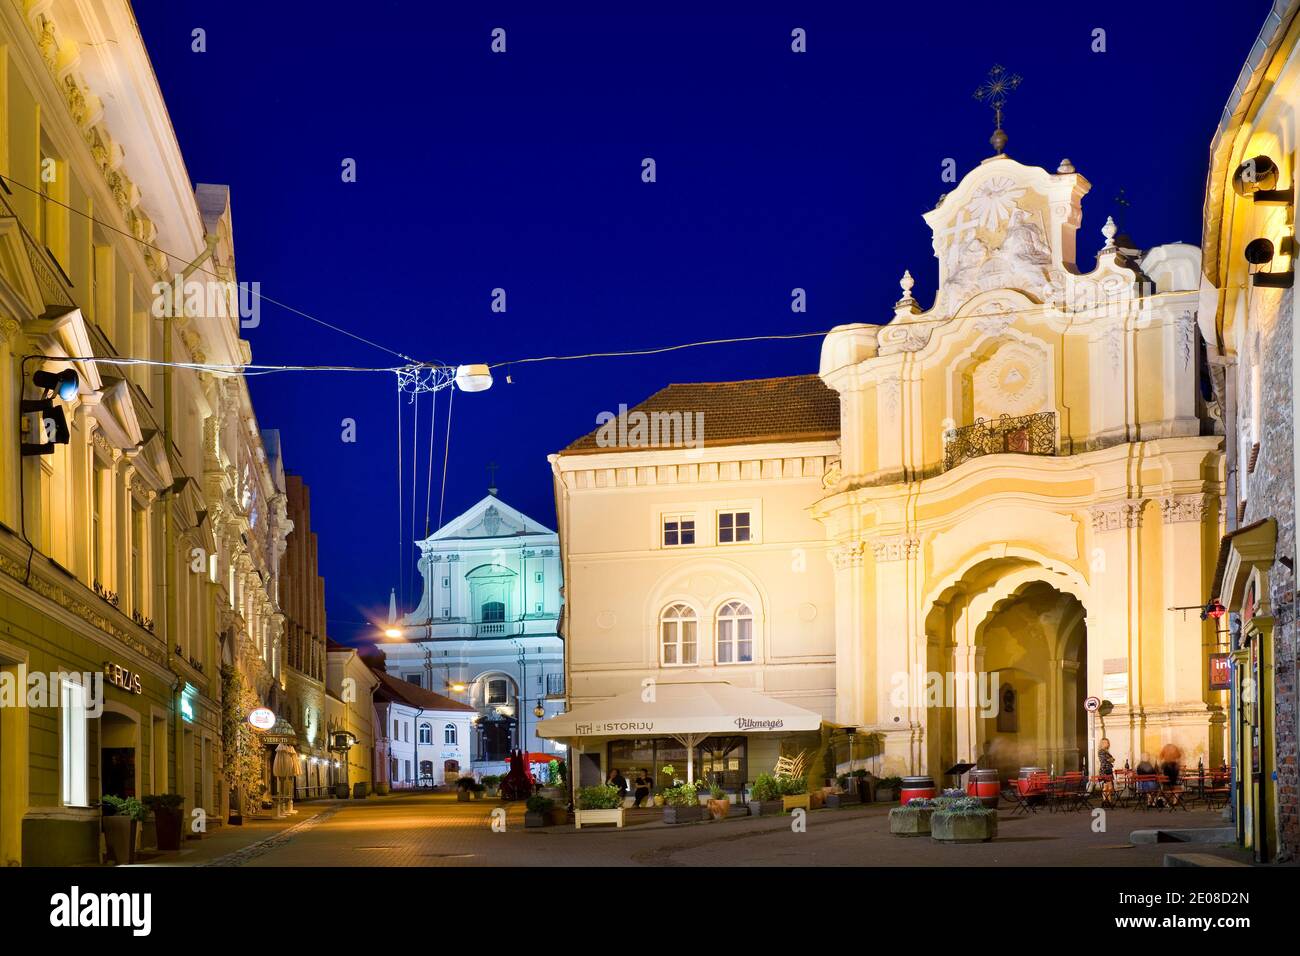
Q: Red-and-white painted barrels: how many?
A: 3